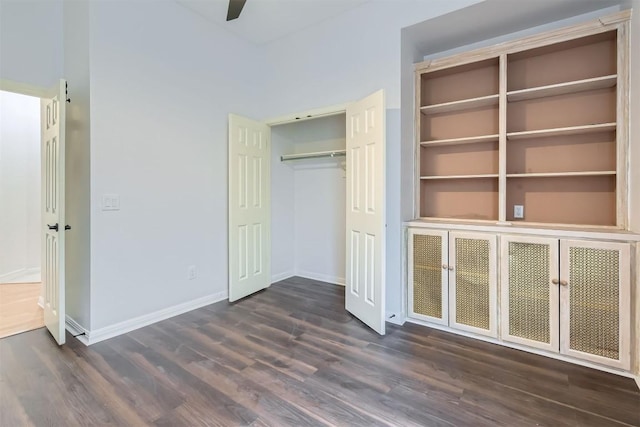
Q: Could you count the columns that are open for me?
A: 2